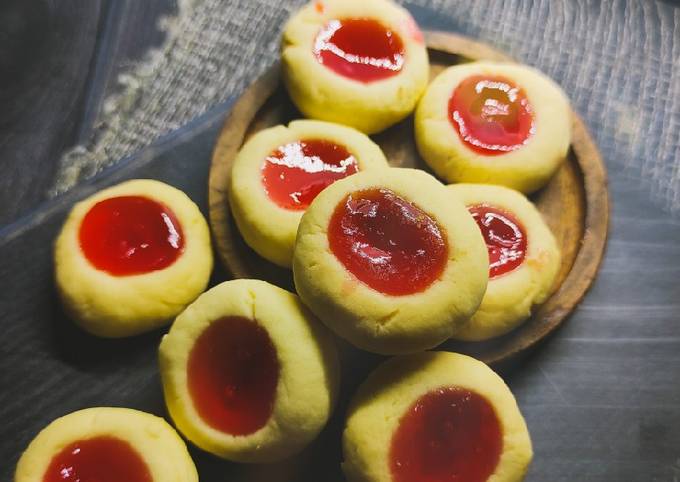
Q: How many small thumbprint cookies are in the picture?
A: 9